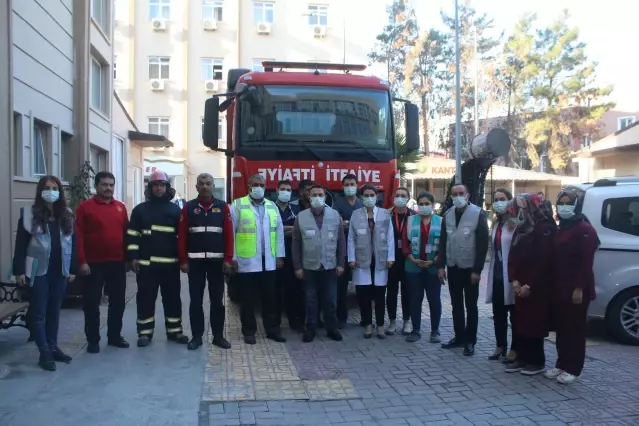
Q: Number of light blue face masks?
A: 12